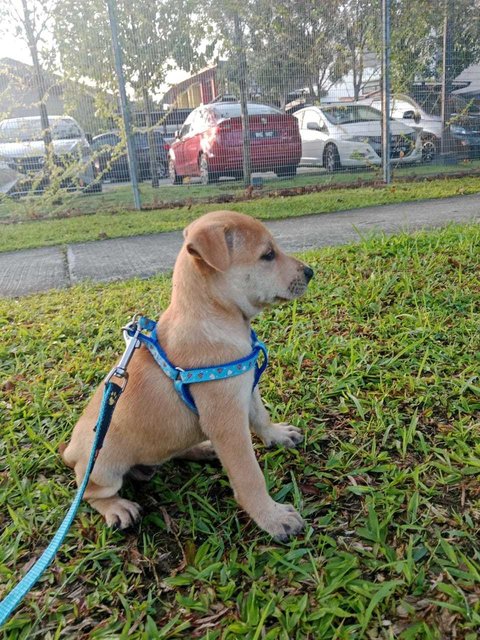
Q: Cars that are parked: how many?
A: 6